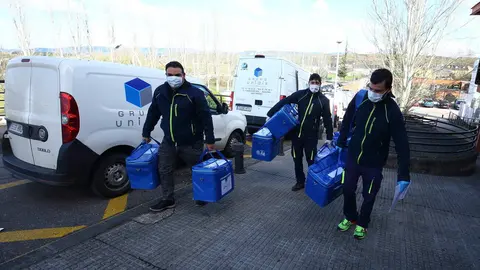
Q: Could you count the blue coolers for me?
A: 6